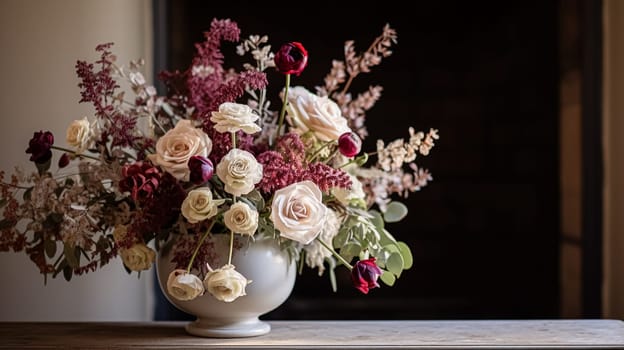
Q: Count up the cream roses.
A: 11